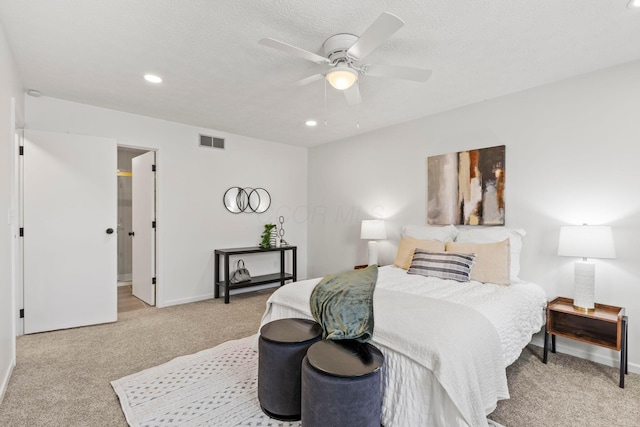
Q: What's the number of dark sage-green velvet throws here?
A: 1